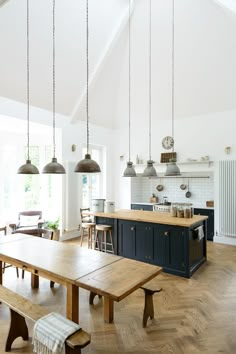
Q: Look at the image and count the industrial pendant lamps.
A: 6